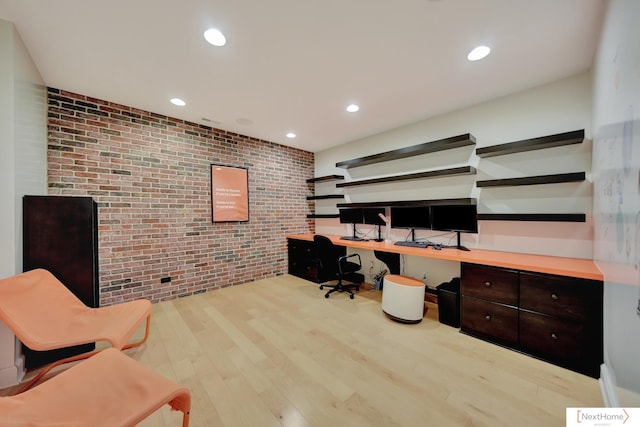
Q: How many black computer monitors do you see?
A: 4